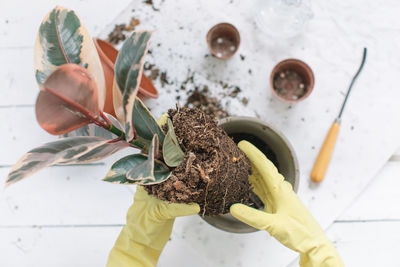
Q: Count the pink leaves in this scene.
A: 1